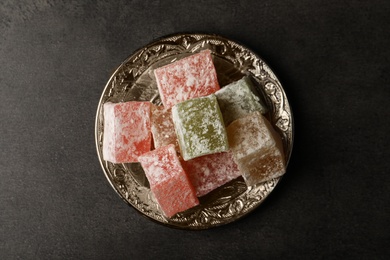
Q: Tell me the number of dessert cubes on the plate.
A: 8